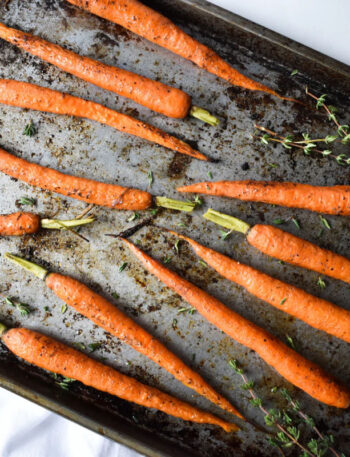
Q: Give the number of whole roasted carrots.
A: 11